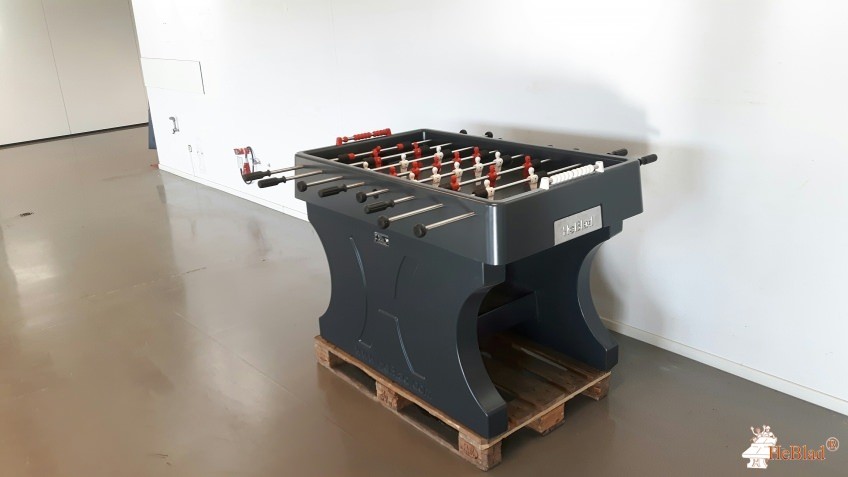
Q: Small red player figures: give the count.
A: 11